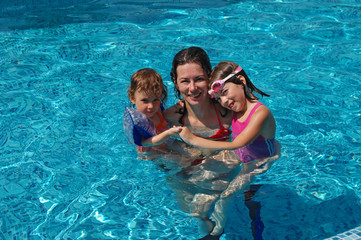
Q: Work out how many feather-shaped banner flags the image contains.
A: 0